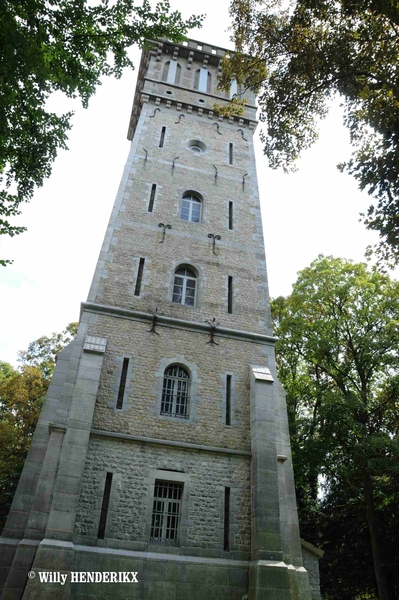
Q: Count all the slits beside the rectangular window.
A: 2